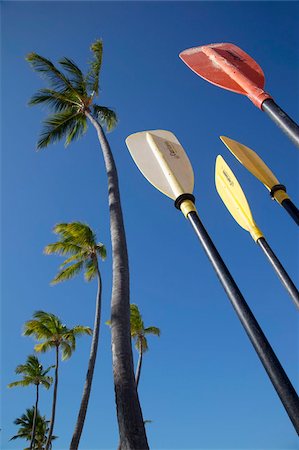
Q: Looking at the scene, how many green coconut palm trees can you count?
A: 6